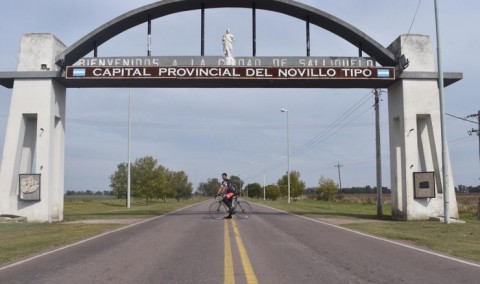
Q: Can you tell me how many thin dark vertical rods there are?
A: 6